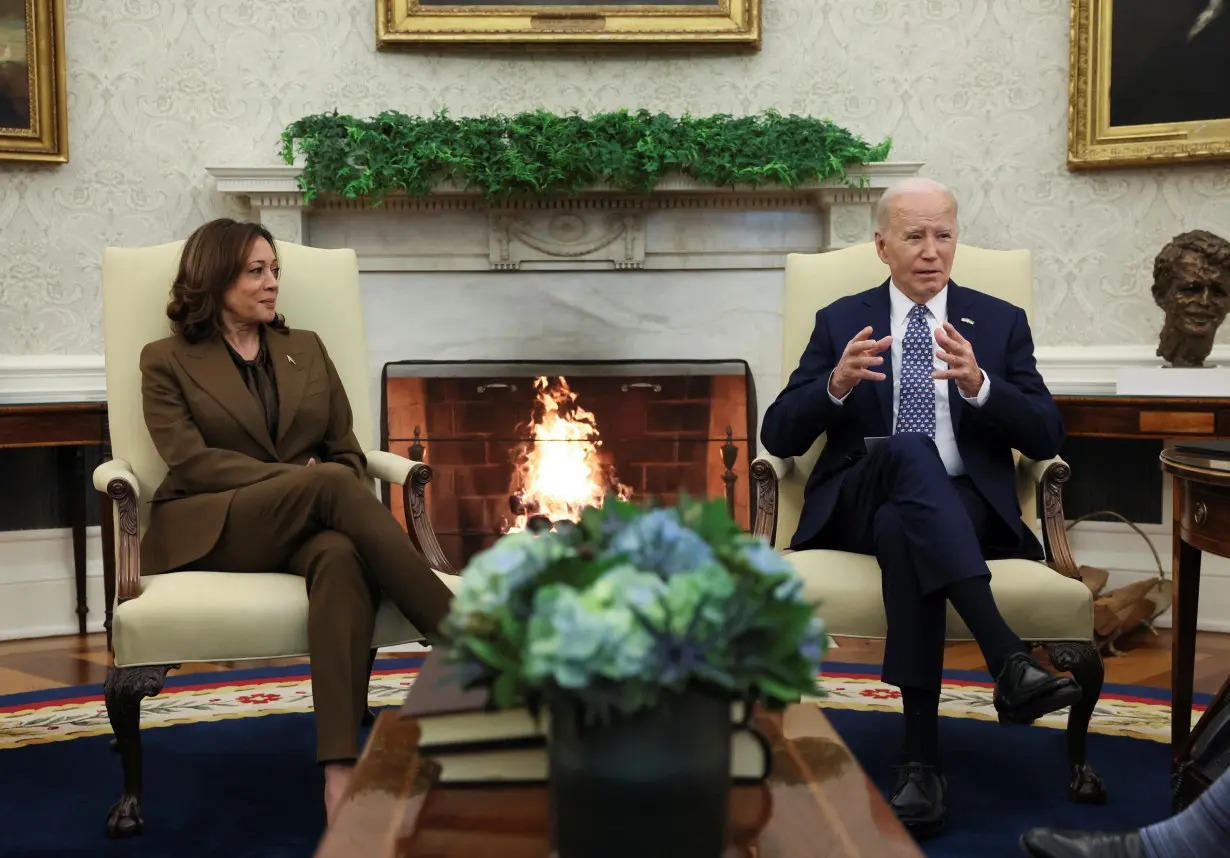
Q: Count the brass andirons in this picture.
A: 2